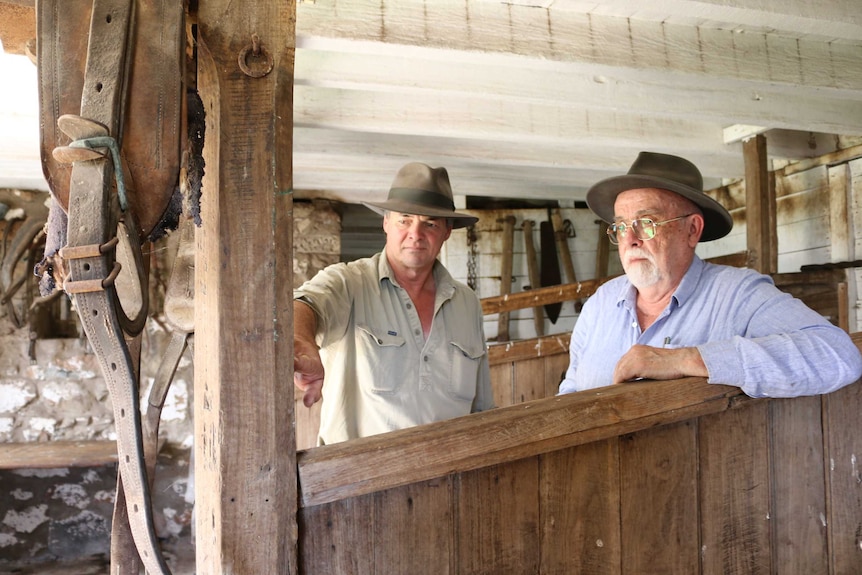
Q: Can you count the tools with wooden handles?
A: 4